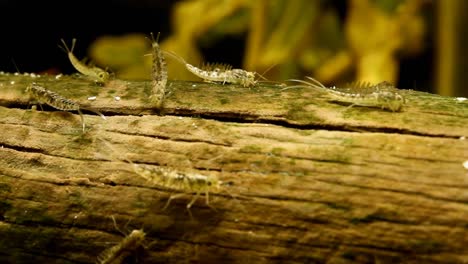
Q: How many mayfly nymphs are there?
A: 7